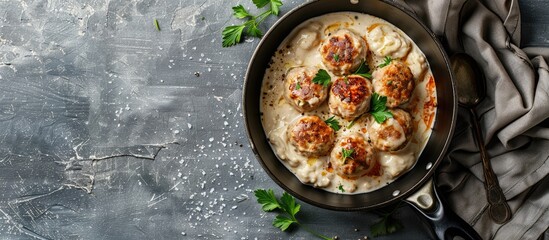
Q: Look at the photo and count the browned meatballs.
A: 7